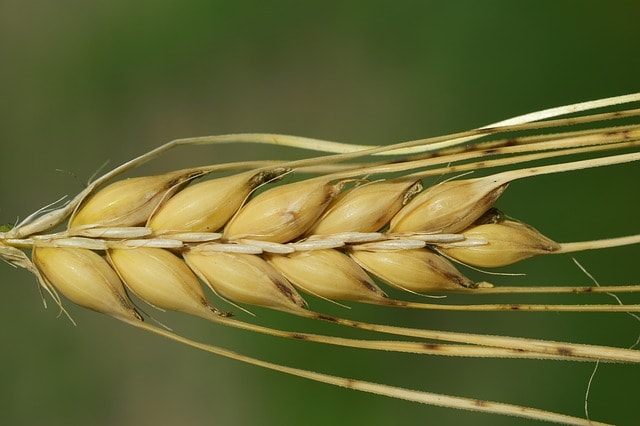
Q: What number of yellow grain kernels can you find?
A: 11